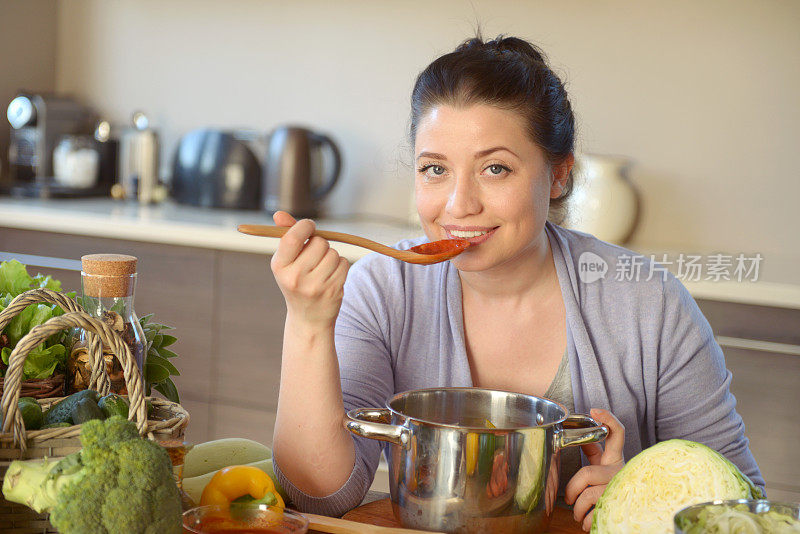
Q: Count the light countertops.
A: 1